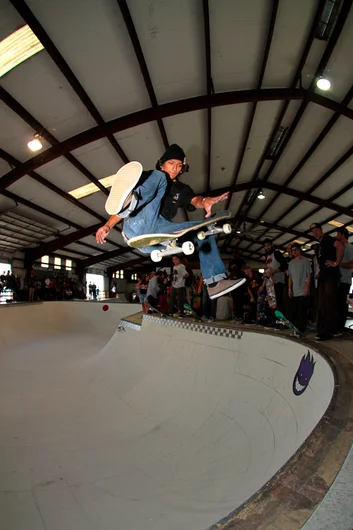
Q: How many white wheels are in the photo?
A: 4